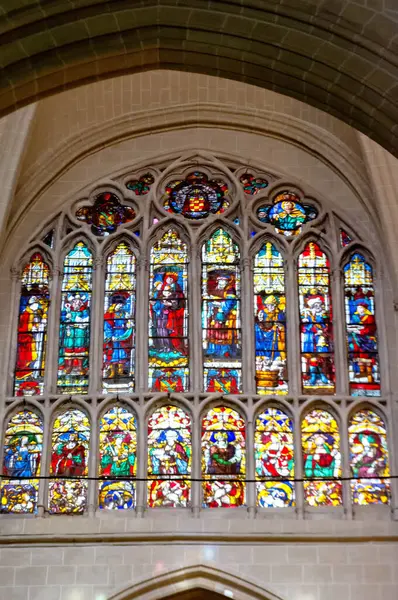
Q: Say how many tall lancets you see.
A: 8